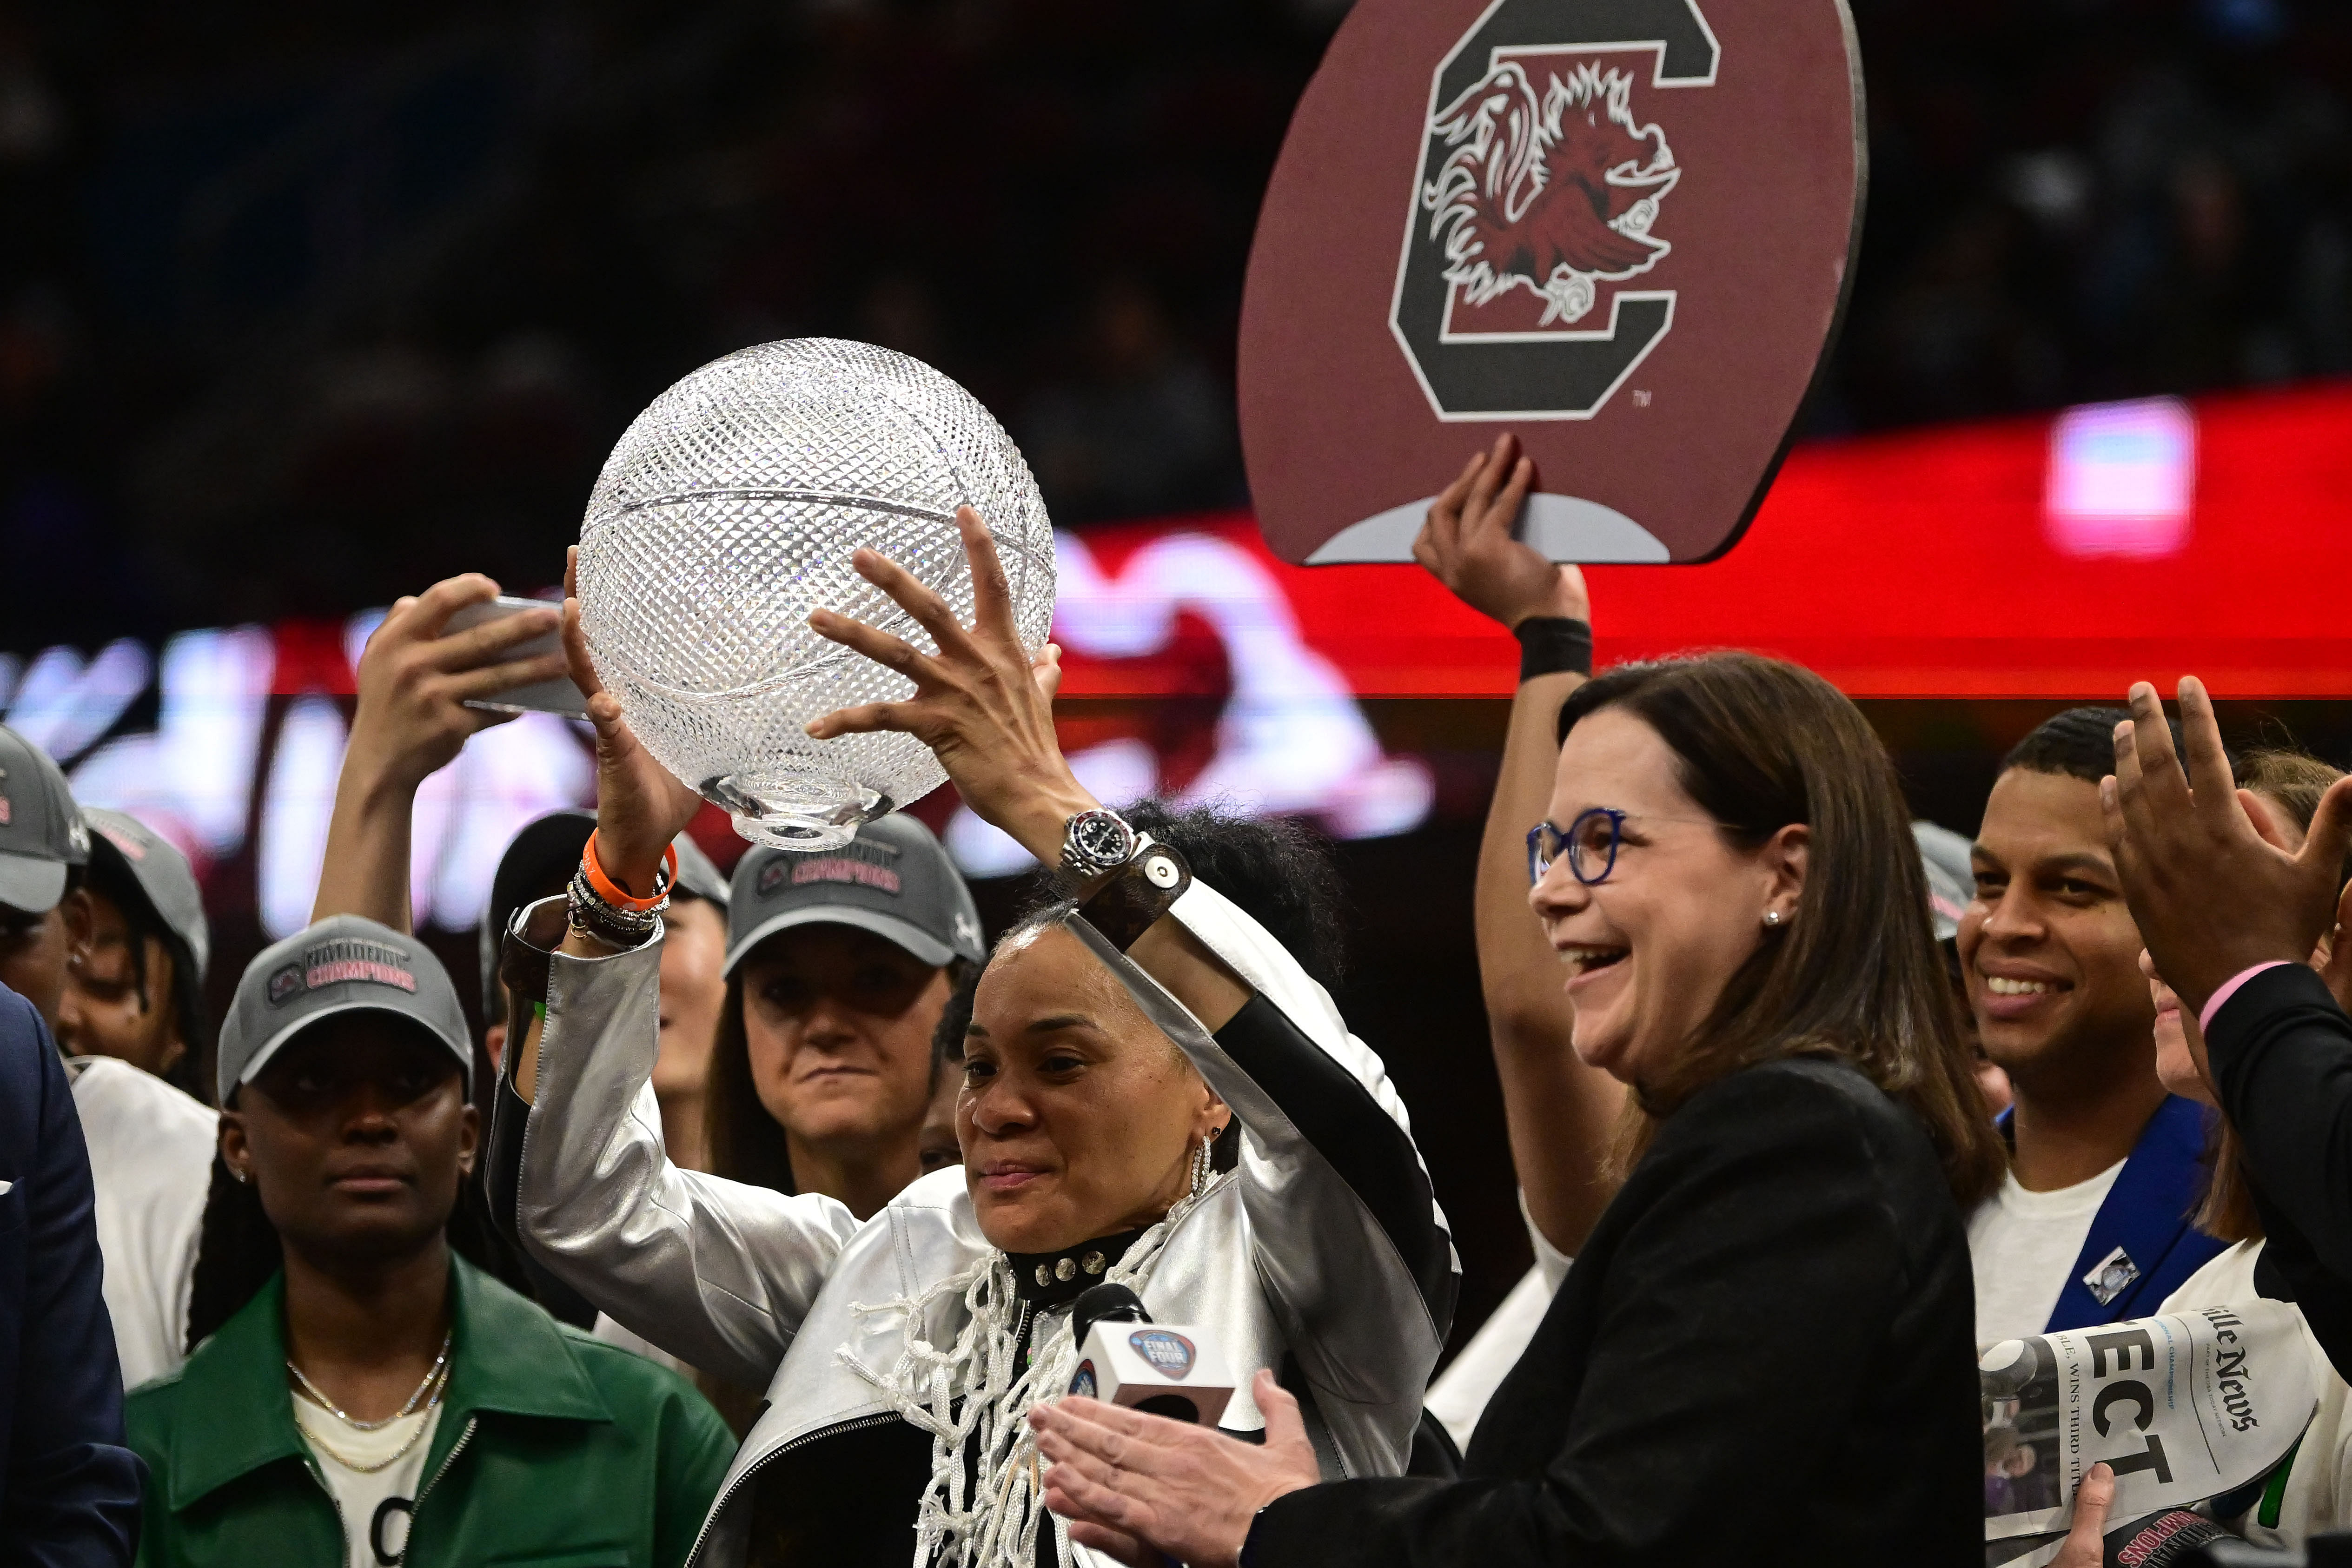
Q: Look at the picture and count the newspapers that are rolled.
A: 1